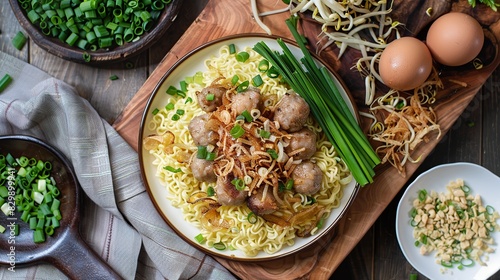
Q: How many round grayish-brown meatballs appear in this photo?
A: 9